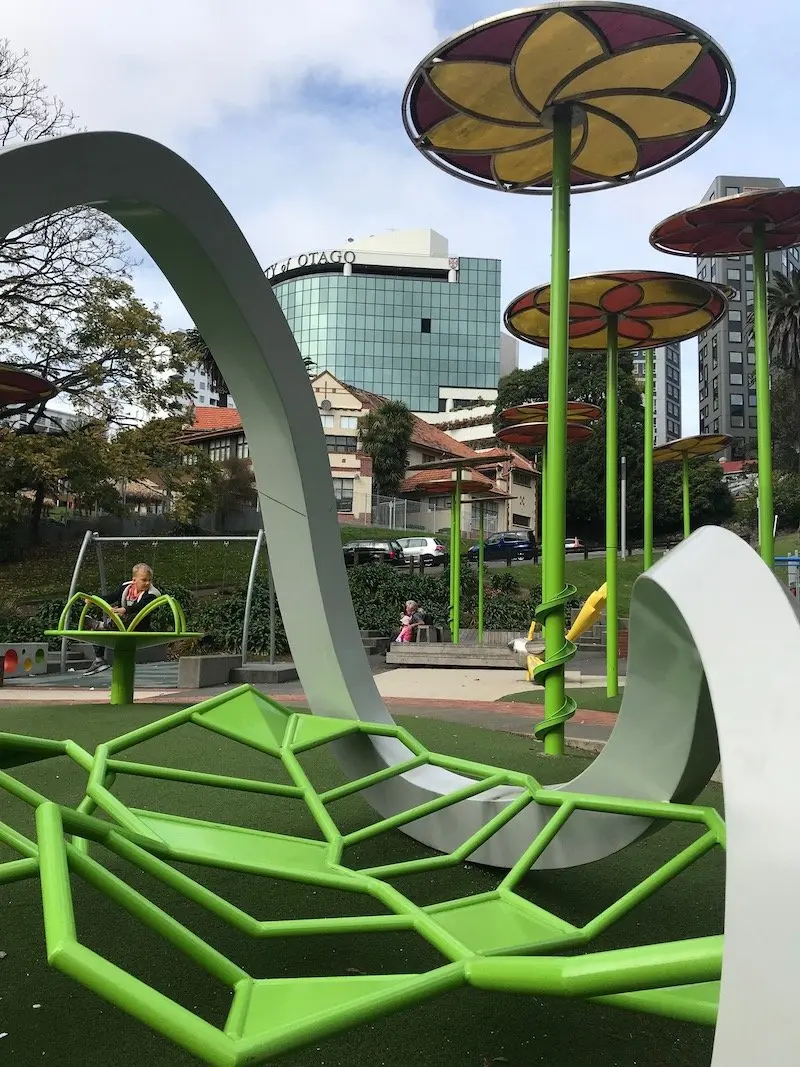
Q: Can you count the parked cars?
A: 4